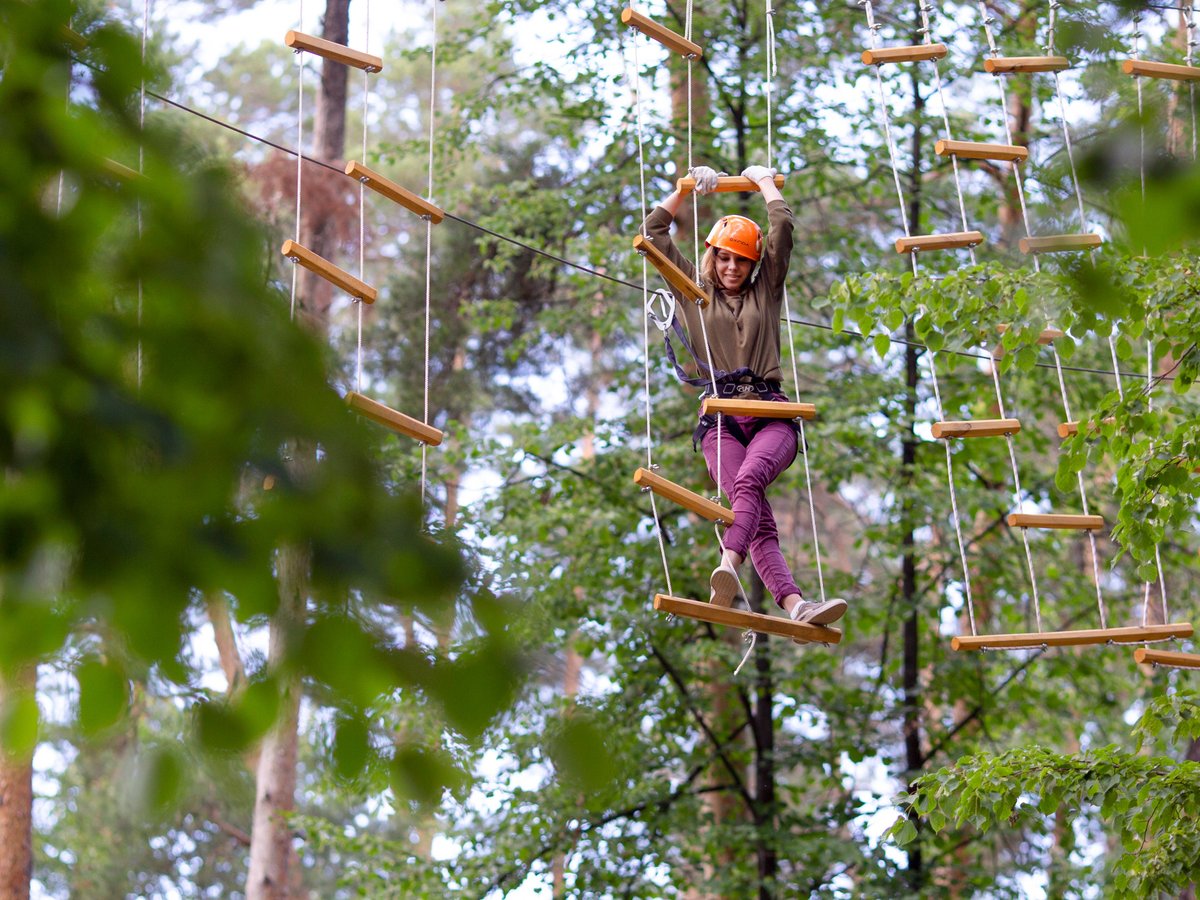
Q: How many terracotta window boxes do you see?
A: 0